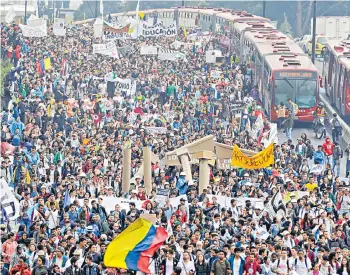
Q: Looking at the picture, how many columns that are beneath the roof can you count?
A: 2